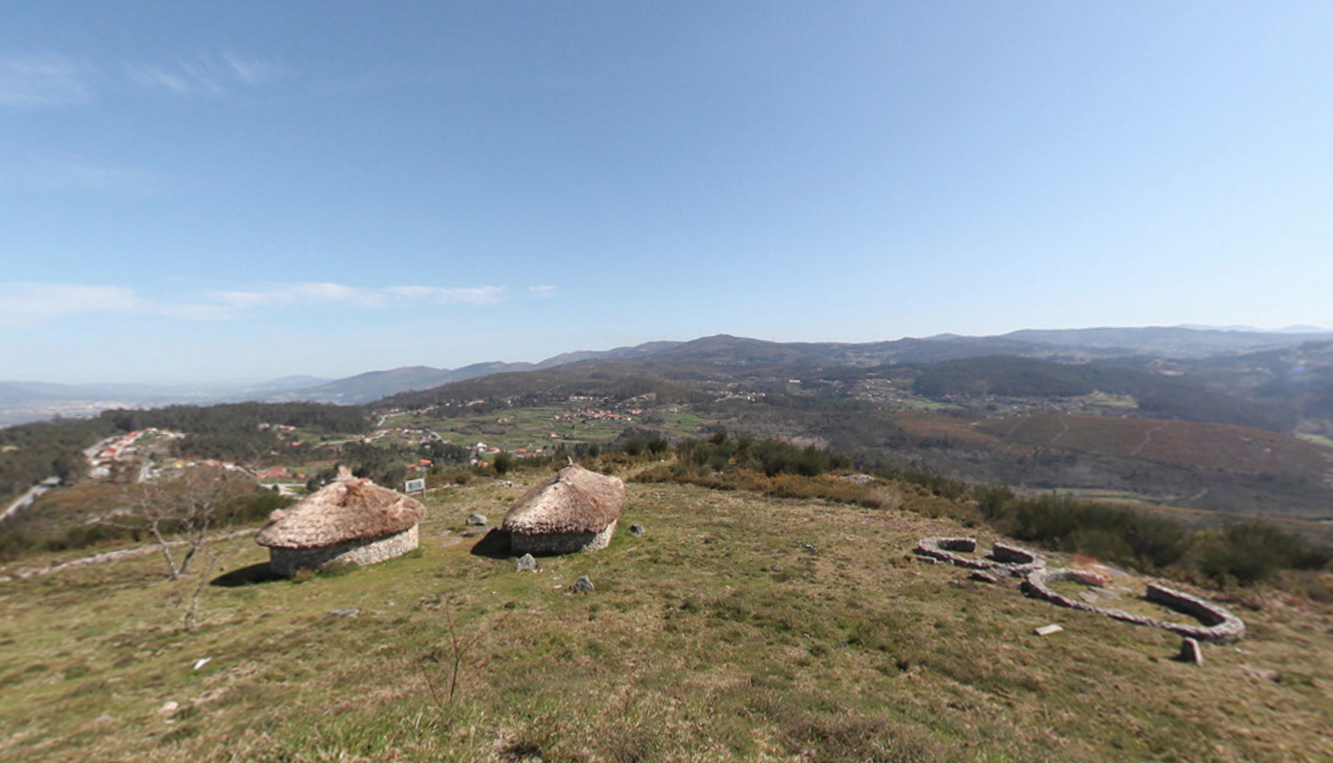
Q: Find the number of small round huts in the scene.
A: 2